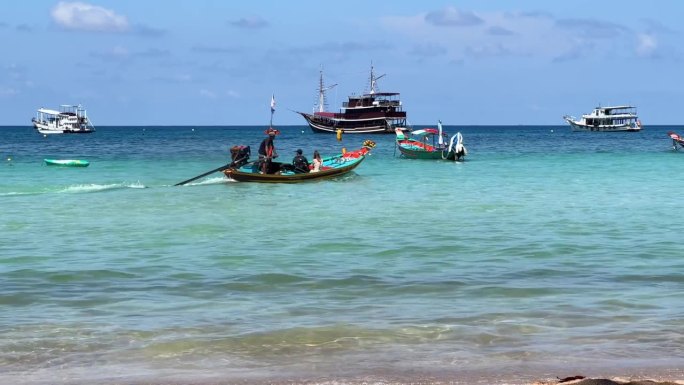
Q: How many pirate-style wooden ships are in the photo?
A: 1